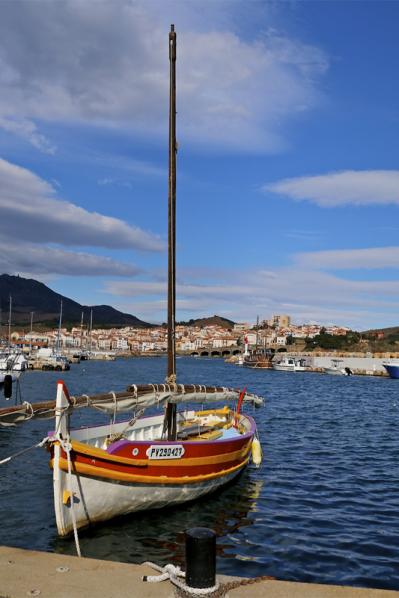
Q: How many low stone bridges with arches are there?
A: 1